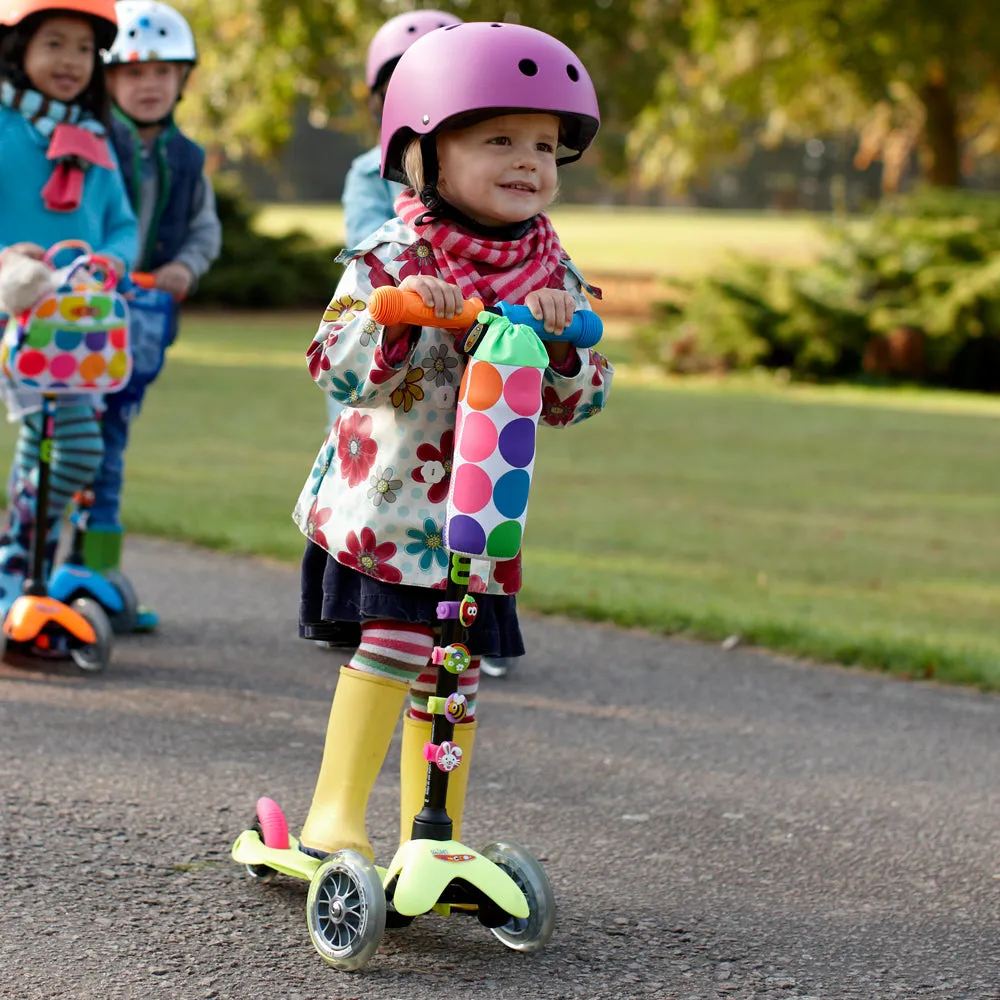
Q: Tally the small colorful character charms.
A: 4